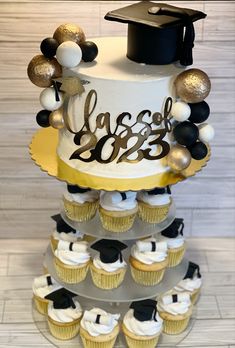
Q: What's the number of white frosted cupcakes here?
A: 14